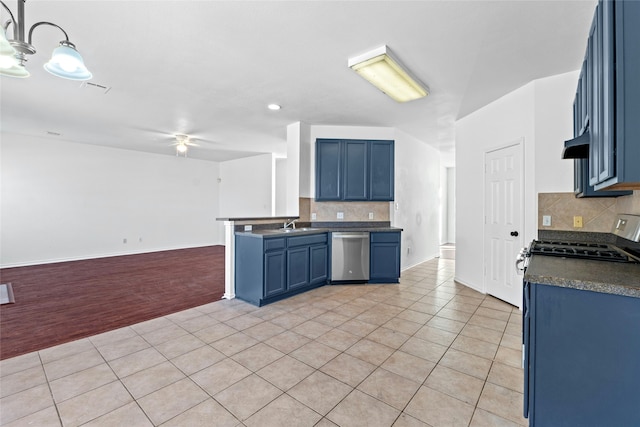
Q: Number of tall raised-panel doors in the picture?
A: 1